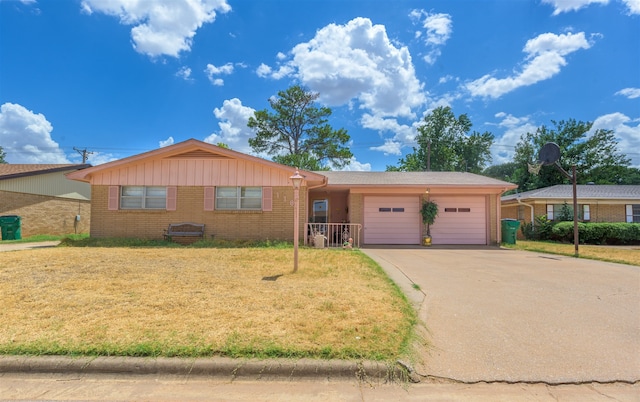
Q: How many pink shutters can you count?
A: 4